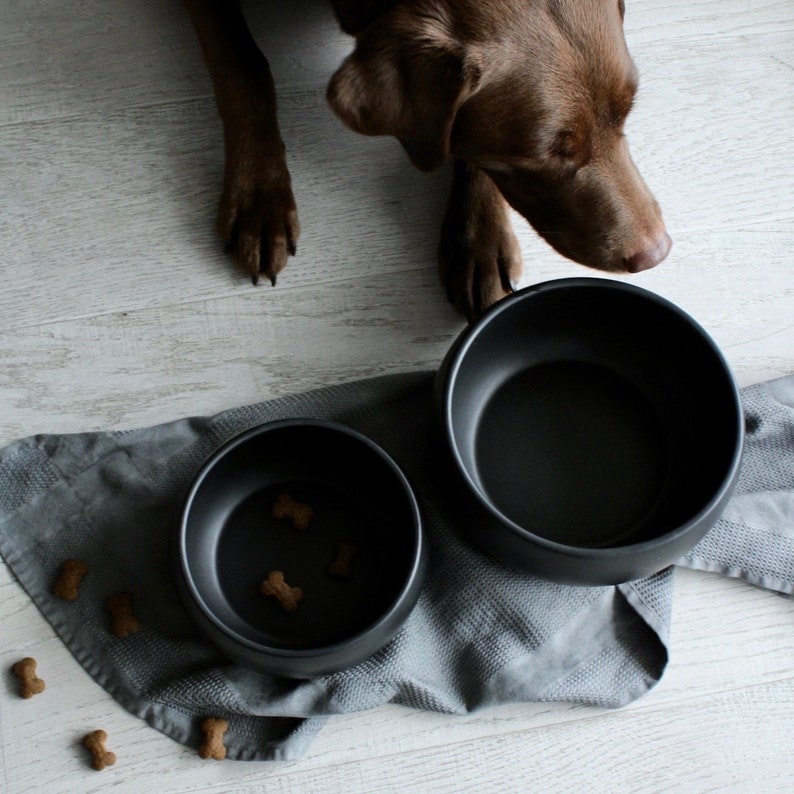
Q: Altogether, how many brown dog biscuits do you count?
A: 8